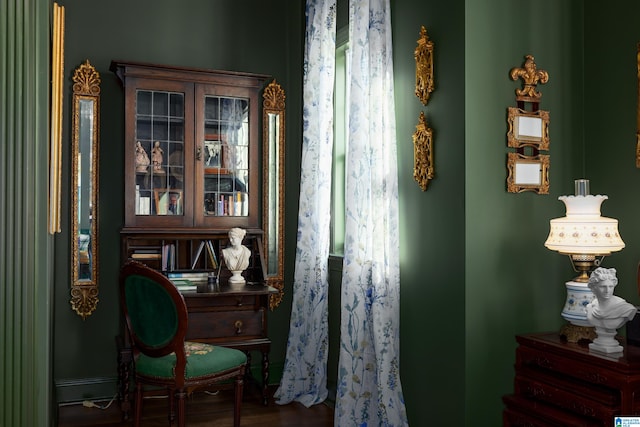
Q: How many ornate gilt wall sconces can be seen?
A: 2